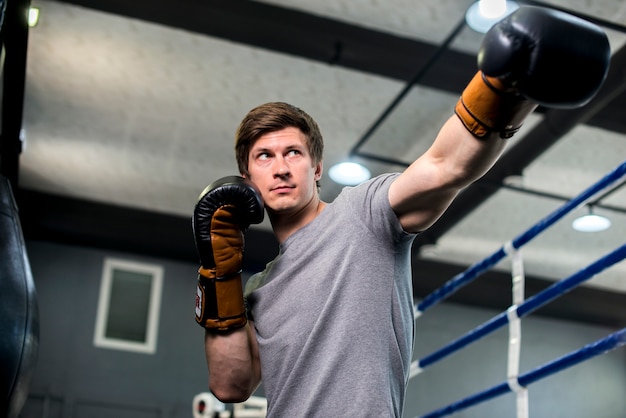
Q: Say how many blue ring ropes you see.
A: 3